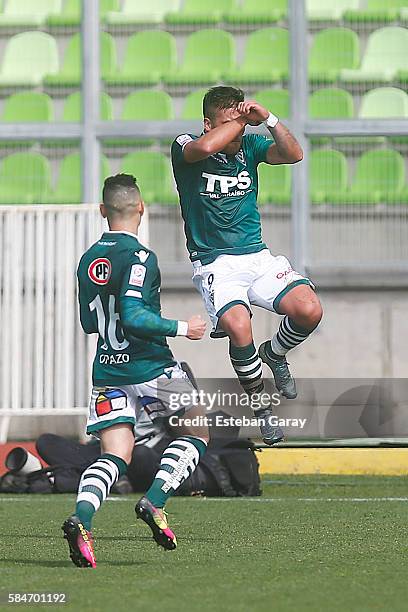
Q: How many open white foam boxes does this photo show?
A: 0